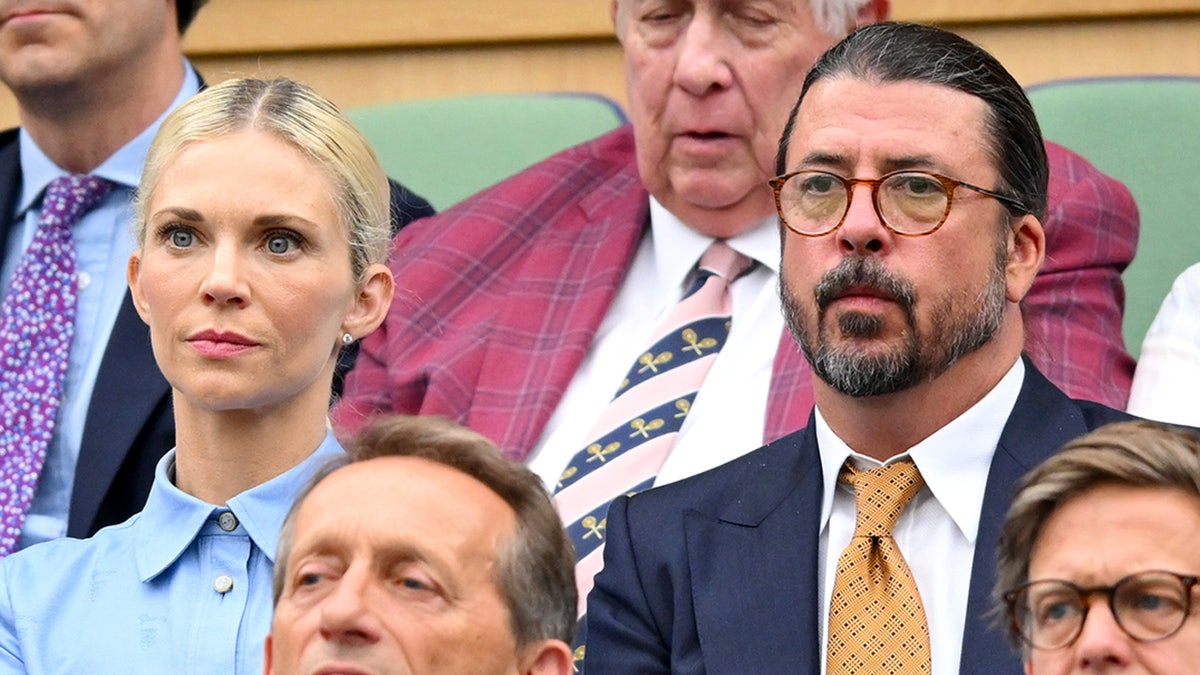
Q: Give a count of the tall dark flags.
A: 0